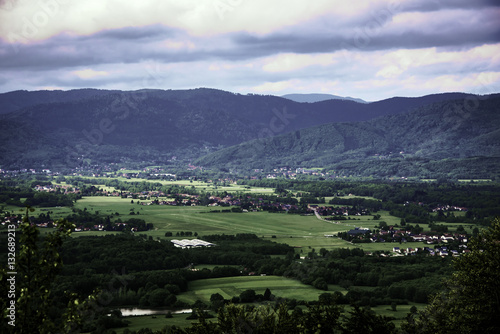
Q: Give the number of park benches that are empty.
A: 0